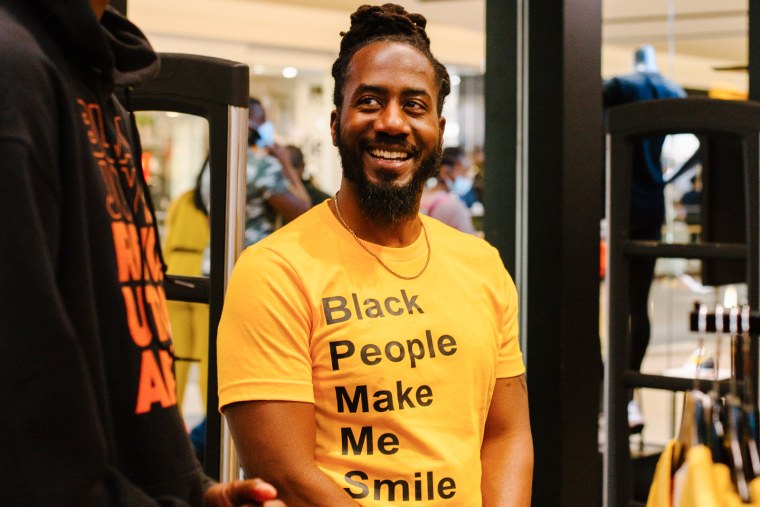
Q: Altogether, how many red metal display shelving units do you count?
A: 0